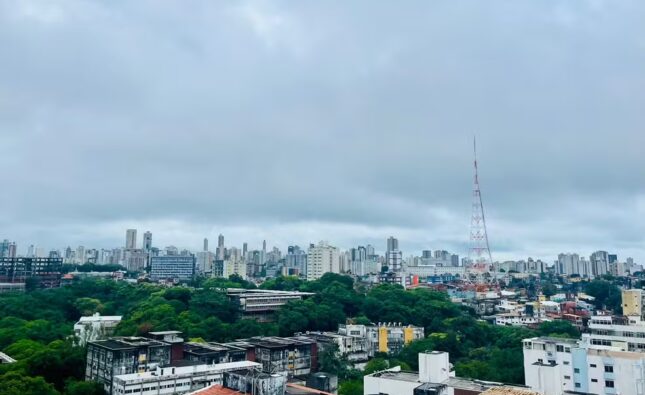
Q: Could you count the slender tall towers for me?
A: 1